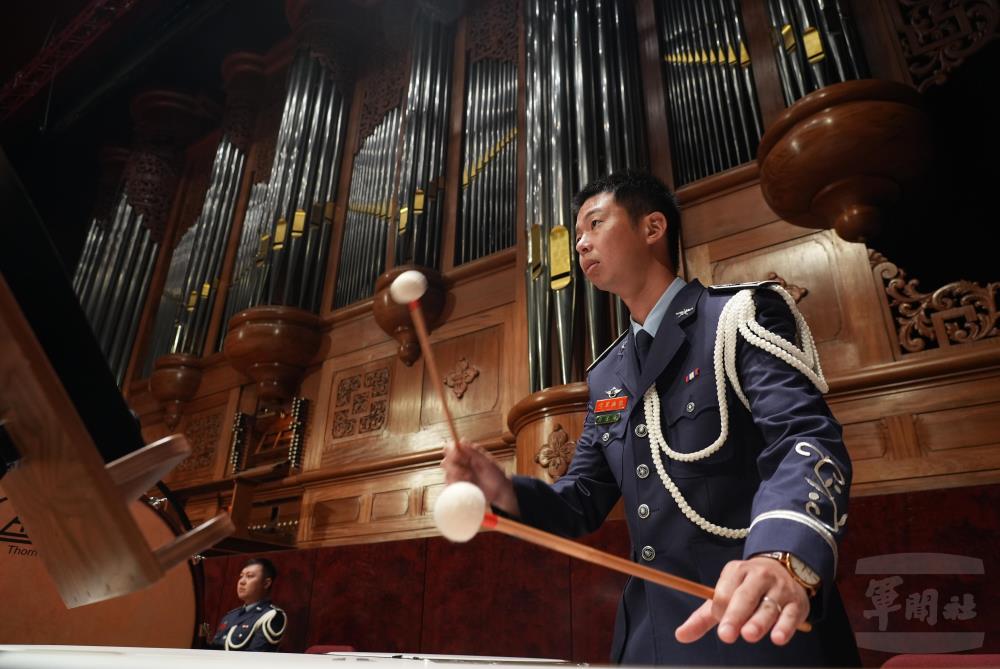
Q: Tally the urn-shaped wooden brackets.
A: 4